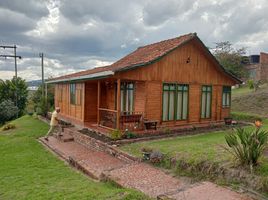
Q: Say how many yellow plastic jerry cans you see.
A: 0